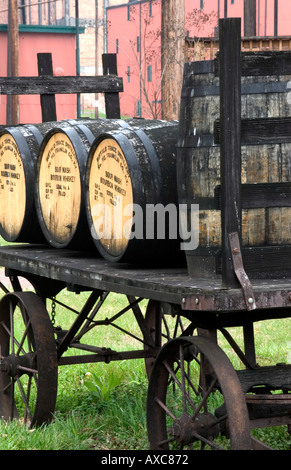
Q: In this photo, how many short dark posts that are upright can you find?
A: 2